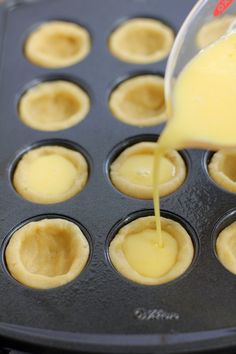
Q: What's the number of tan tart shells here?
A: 11